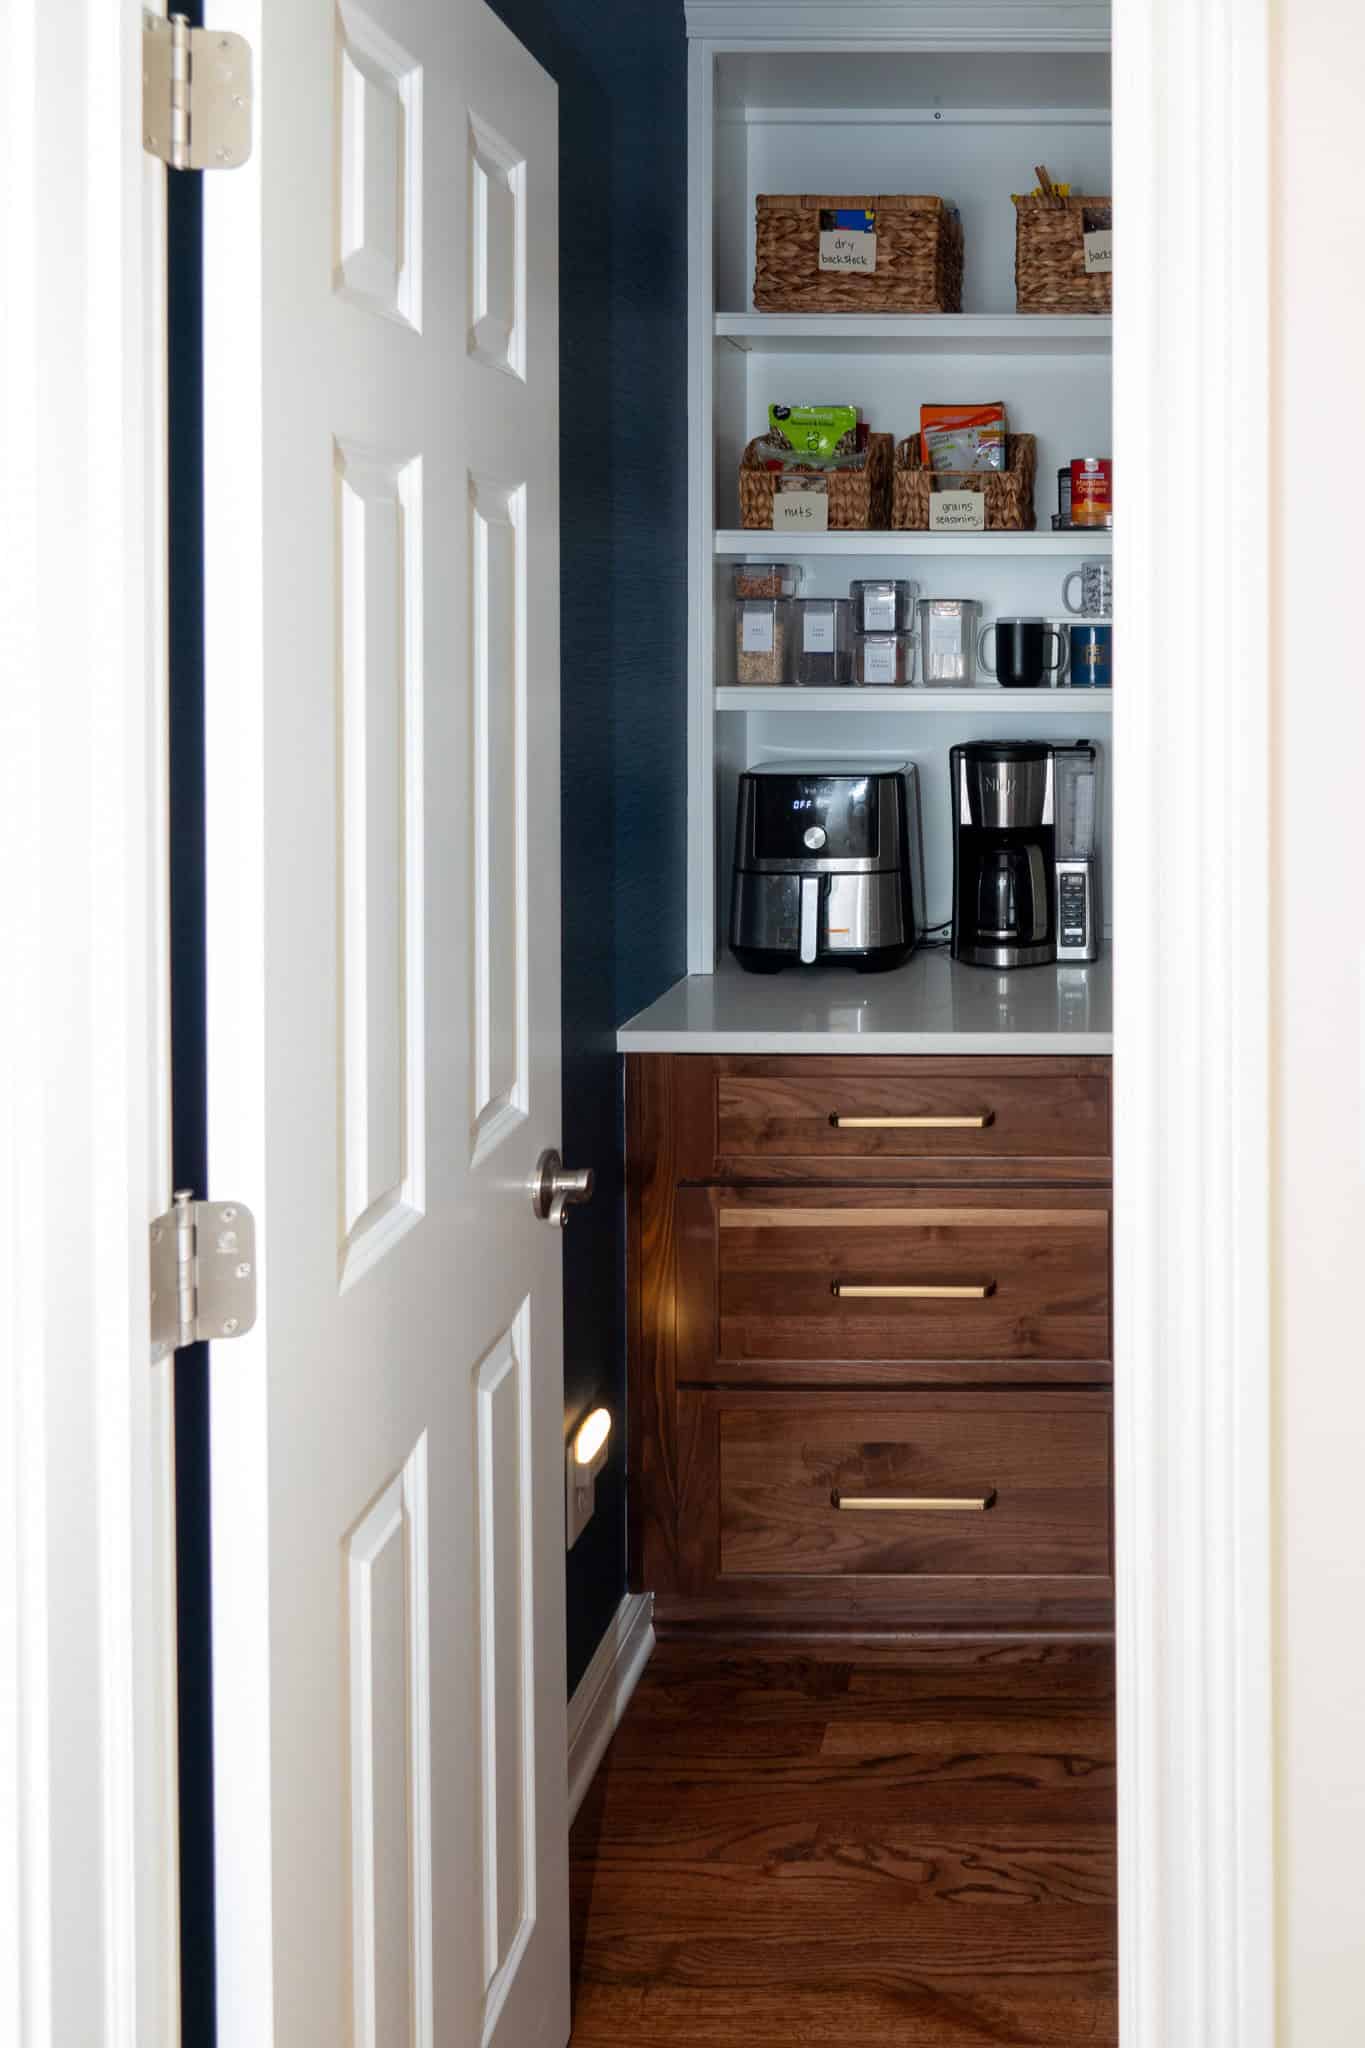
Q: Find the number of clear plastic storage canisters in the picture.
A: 6